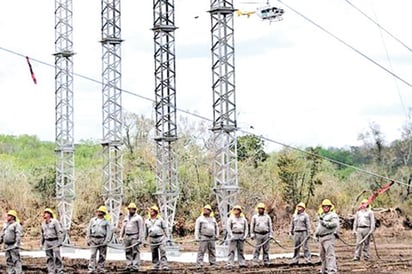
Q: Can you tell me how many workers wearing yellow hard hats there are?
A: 11